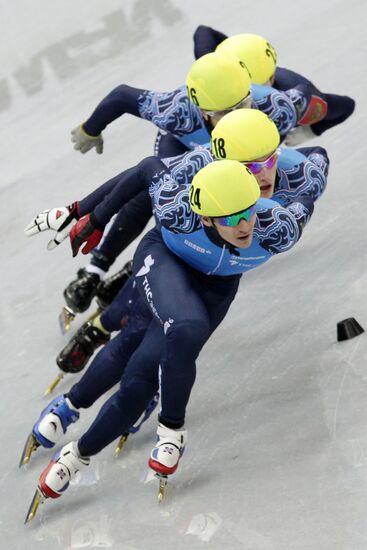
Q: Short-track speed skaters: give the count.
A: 4